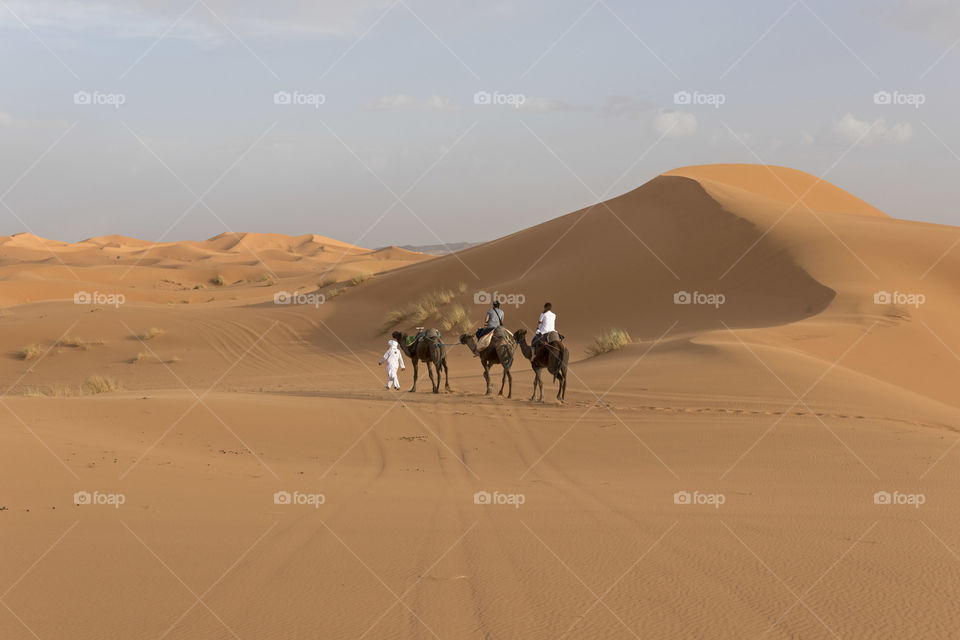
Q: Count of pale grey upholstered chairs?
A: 0